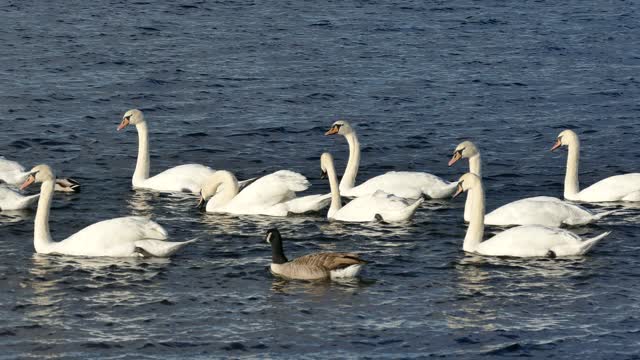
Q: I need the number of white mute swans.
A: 10